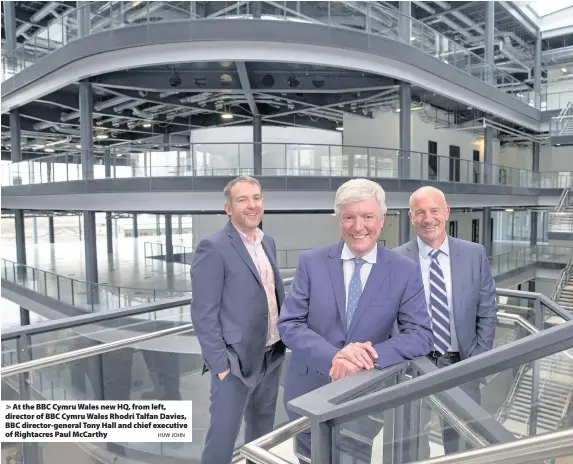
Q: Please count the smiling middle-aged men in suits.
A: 3